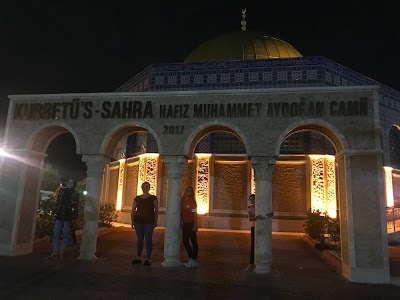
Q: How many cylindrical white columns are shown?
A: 3